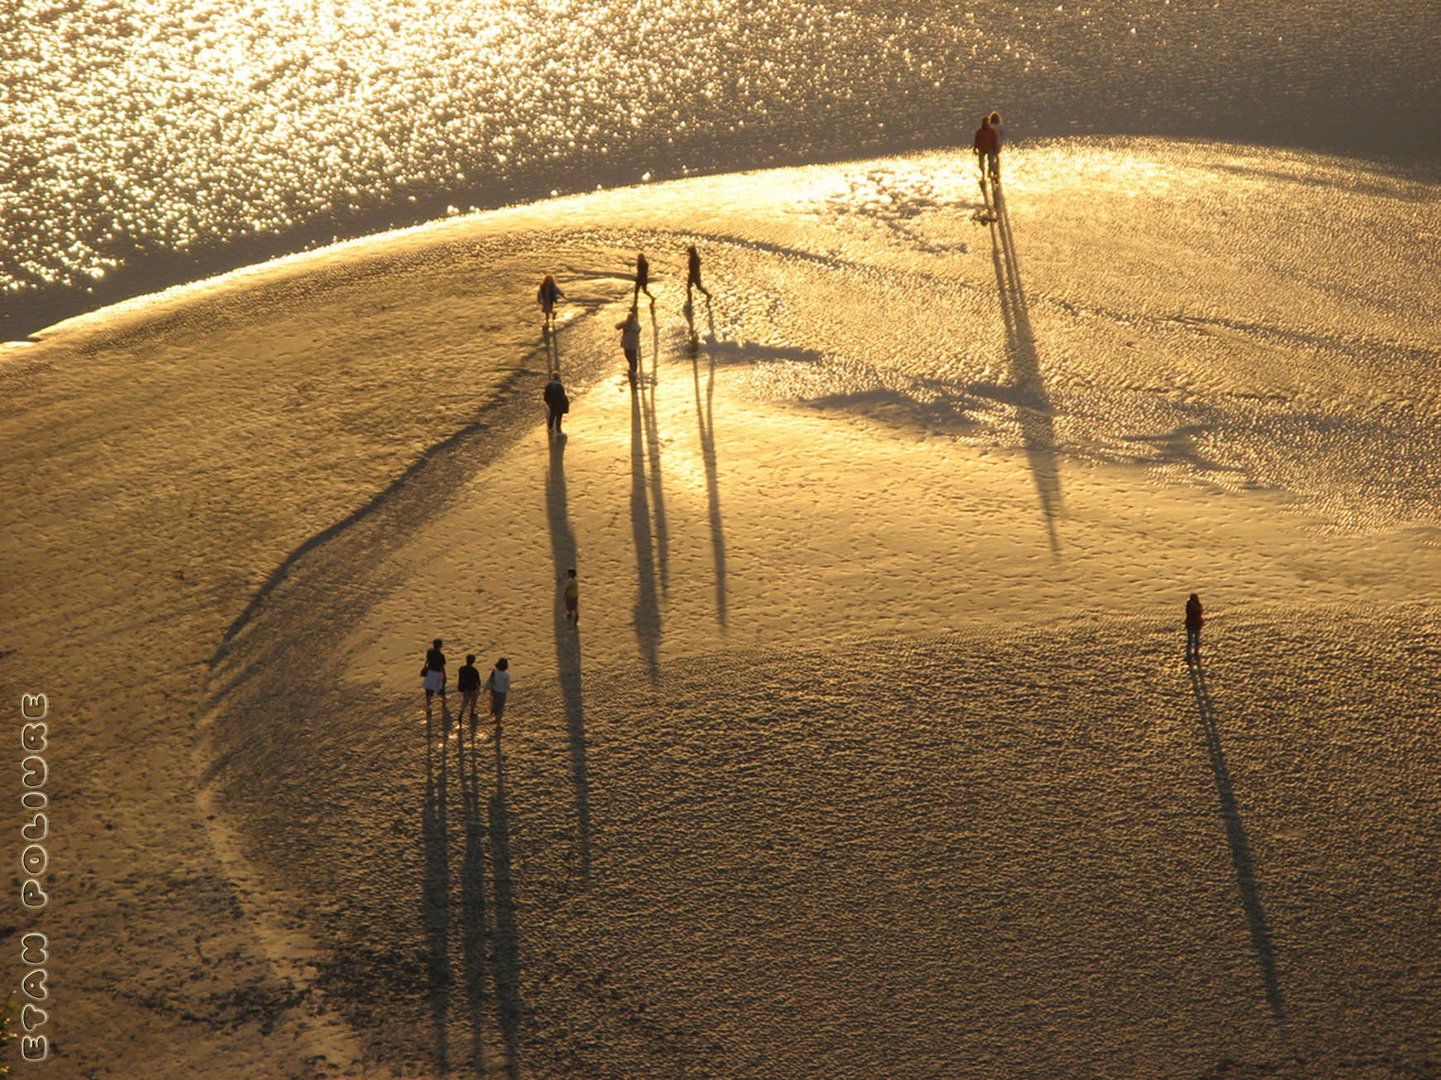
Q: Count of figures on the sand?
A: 12